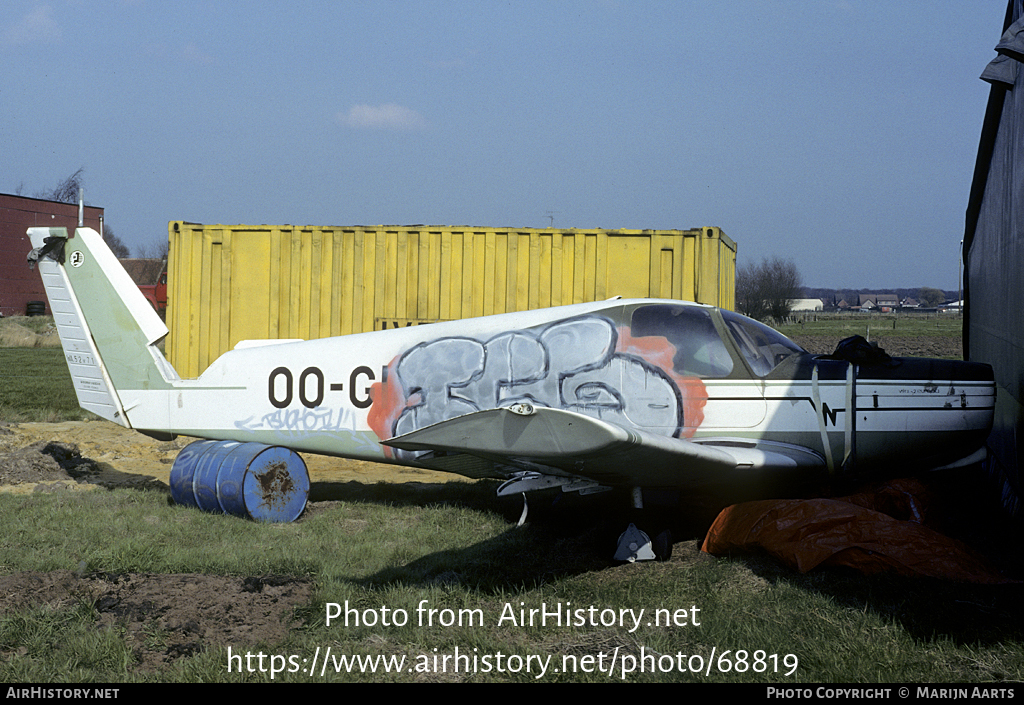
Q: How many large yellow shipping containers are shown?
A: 1